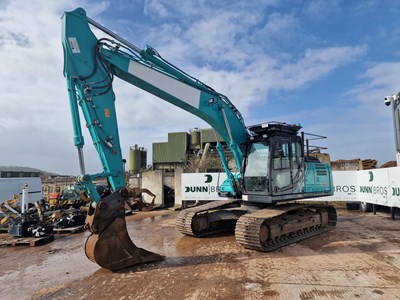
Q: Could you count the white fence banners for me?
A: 4